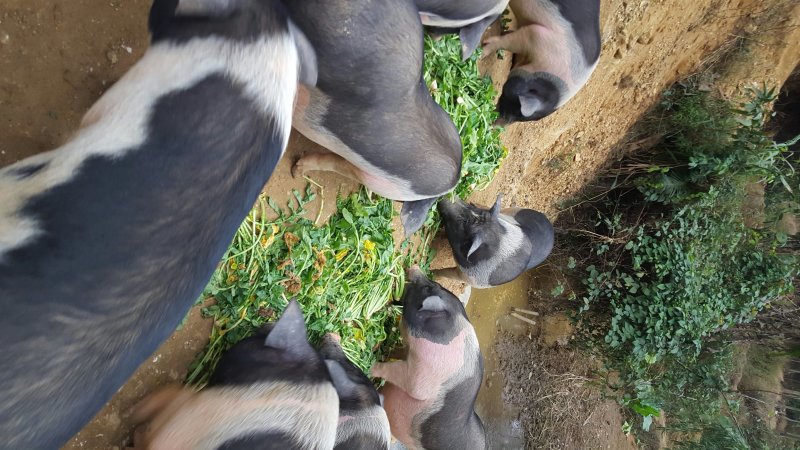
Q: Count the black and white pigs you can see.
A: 8